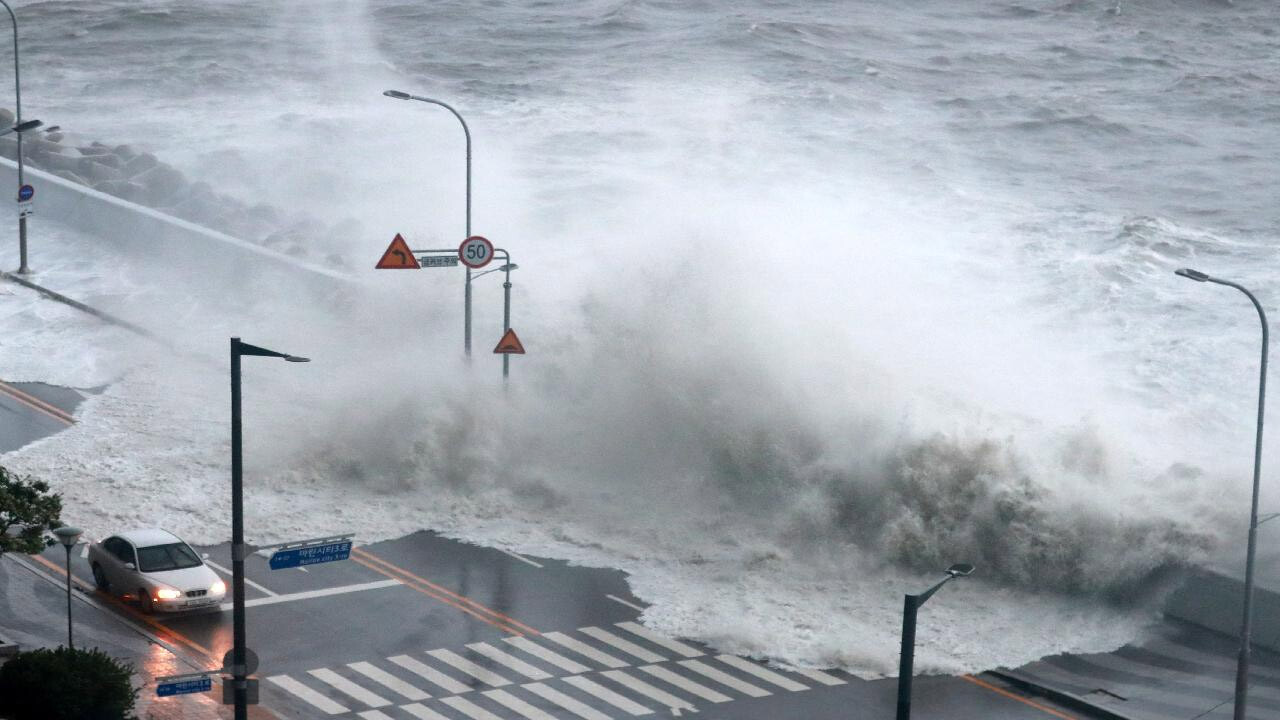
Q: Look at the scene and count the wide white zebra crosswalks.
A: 1